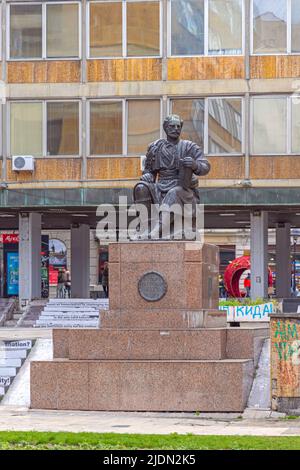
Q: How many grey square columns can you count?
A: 4